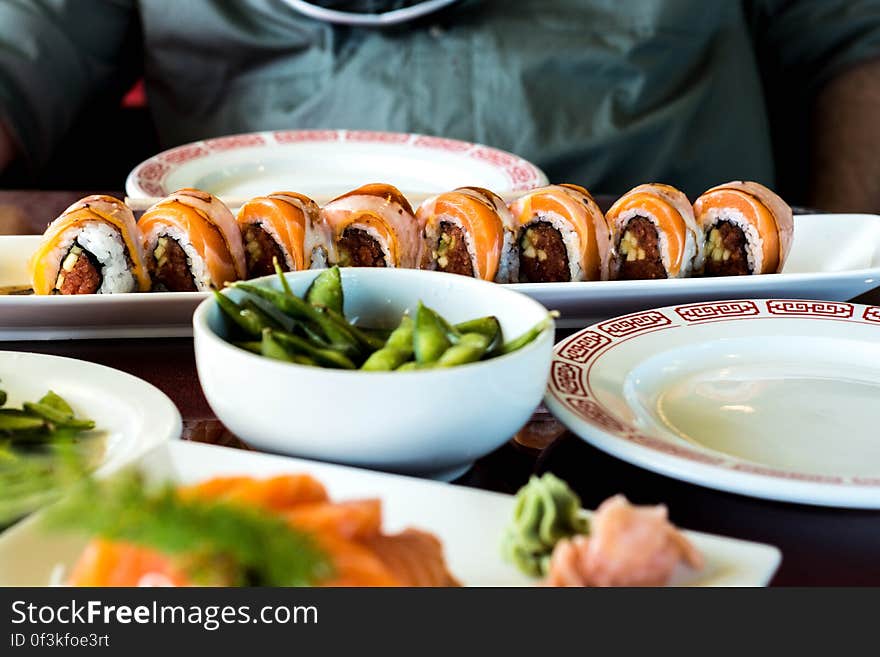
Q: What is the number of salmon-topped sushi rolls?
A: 8